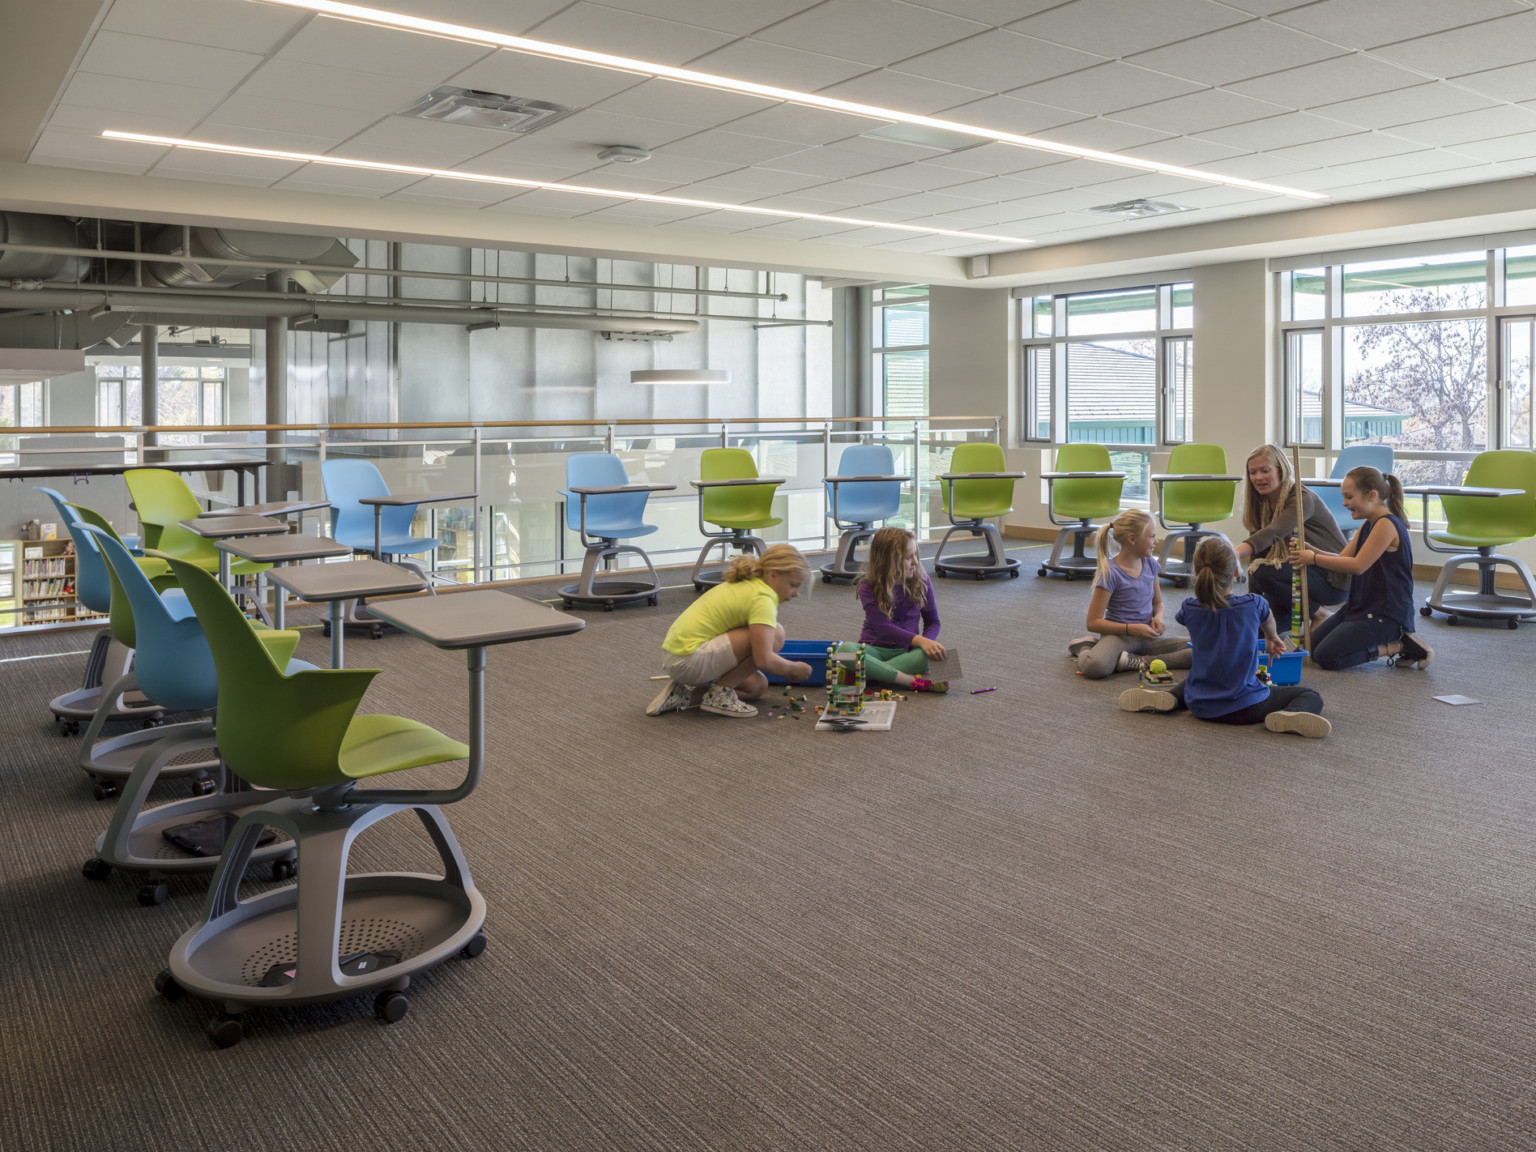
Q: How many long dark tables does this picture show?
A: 1